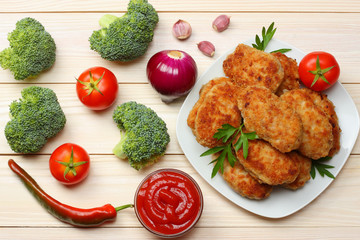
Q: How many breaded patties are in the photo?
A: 10